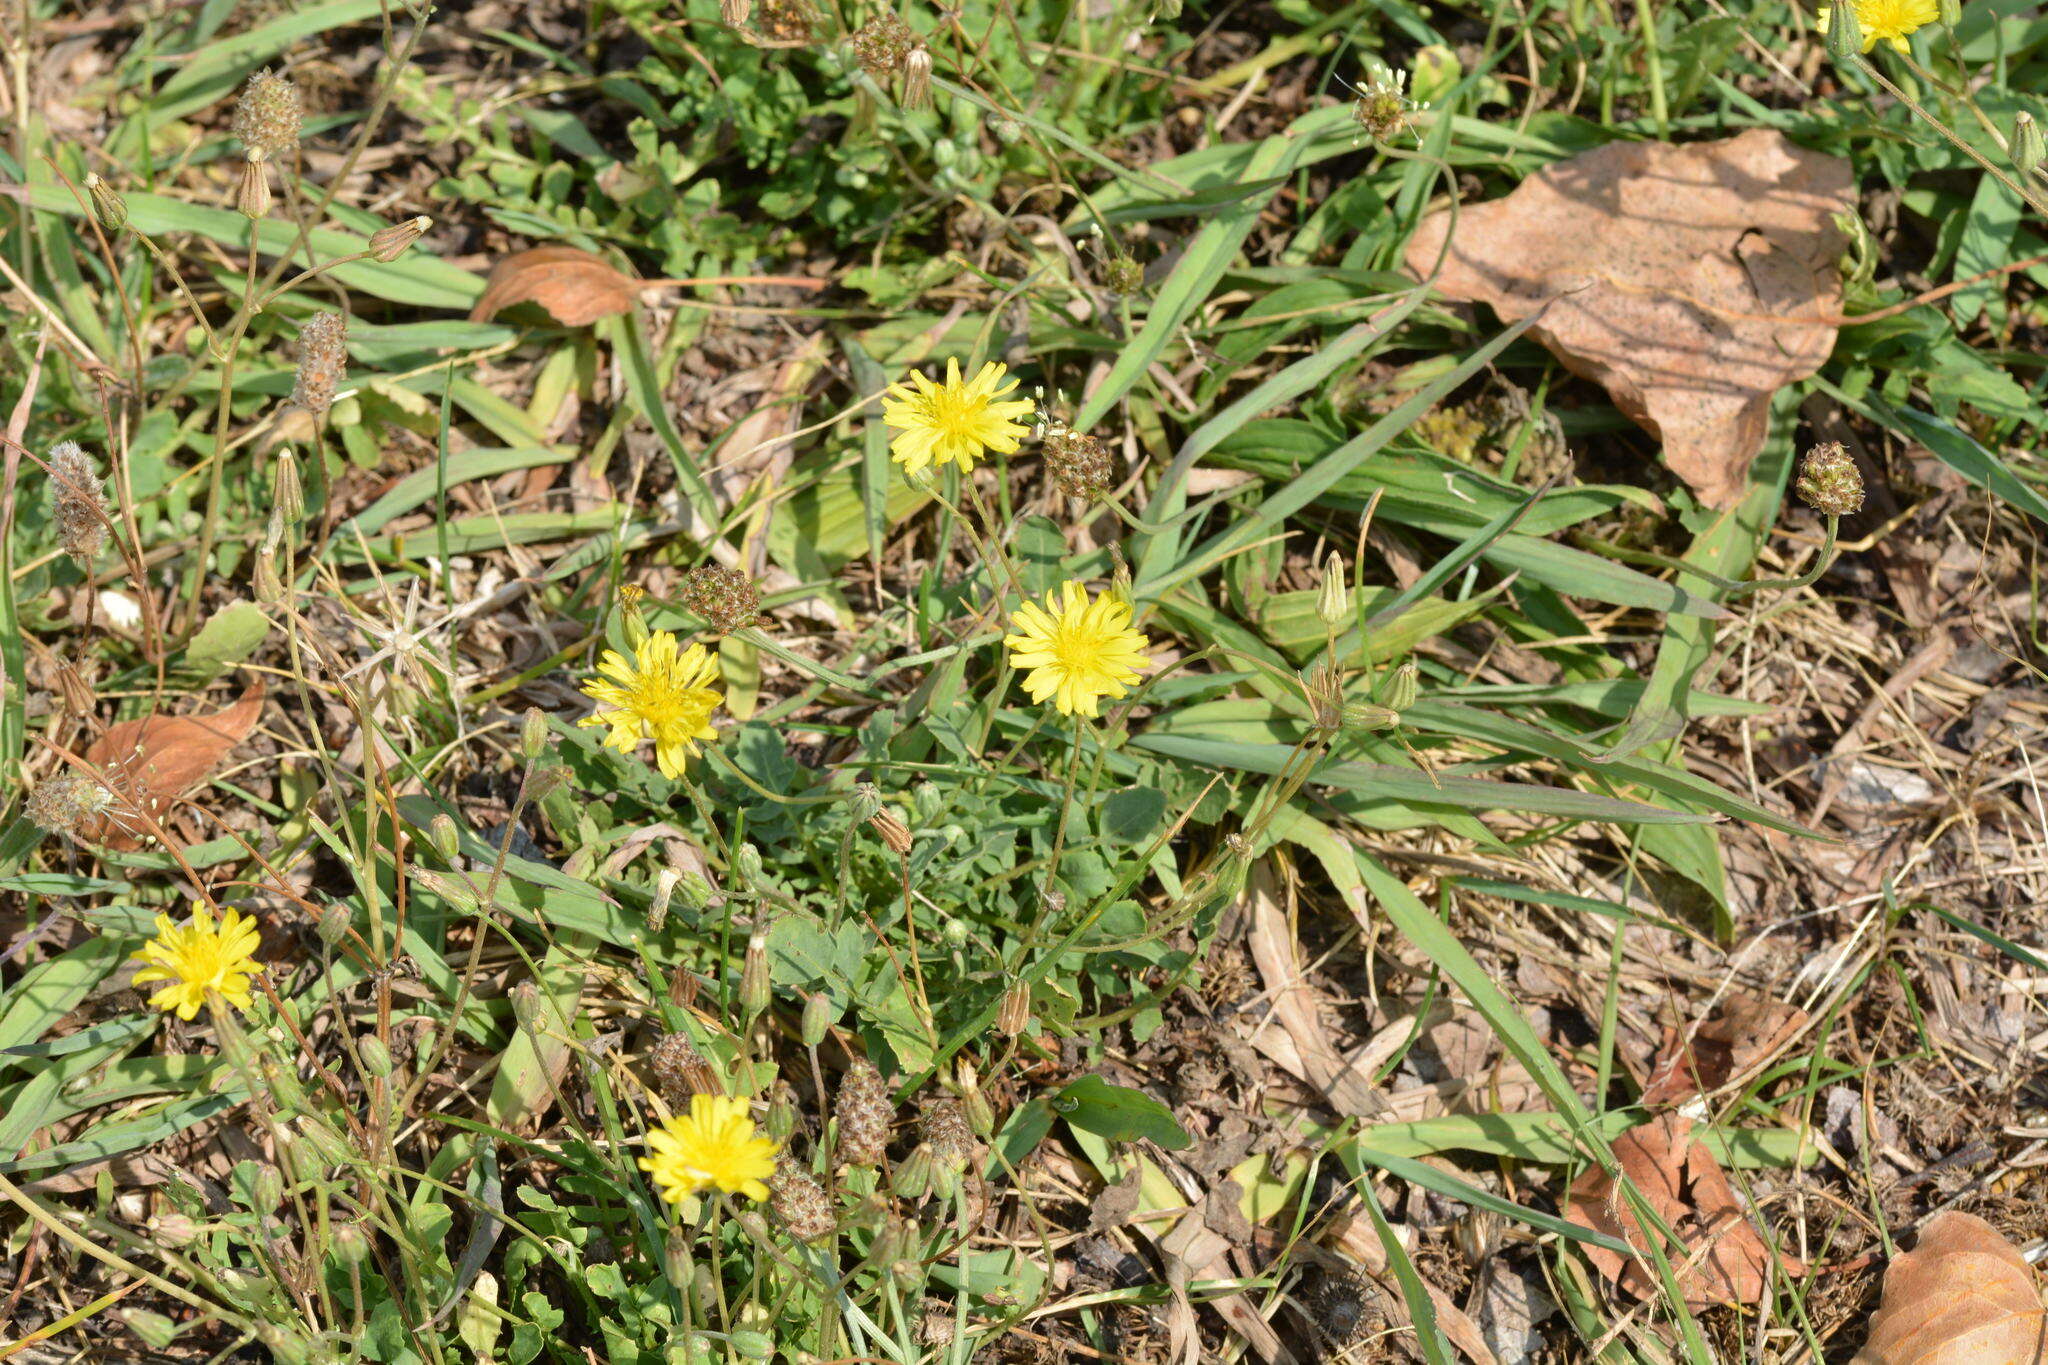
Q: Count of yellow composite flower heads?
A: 6